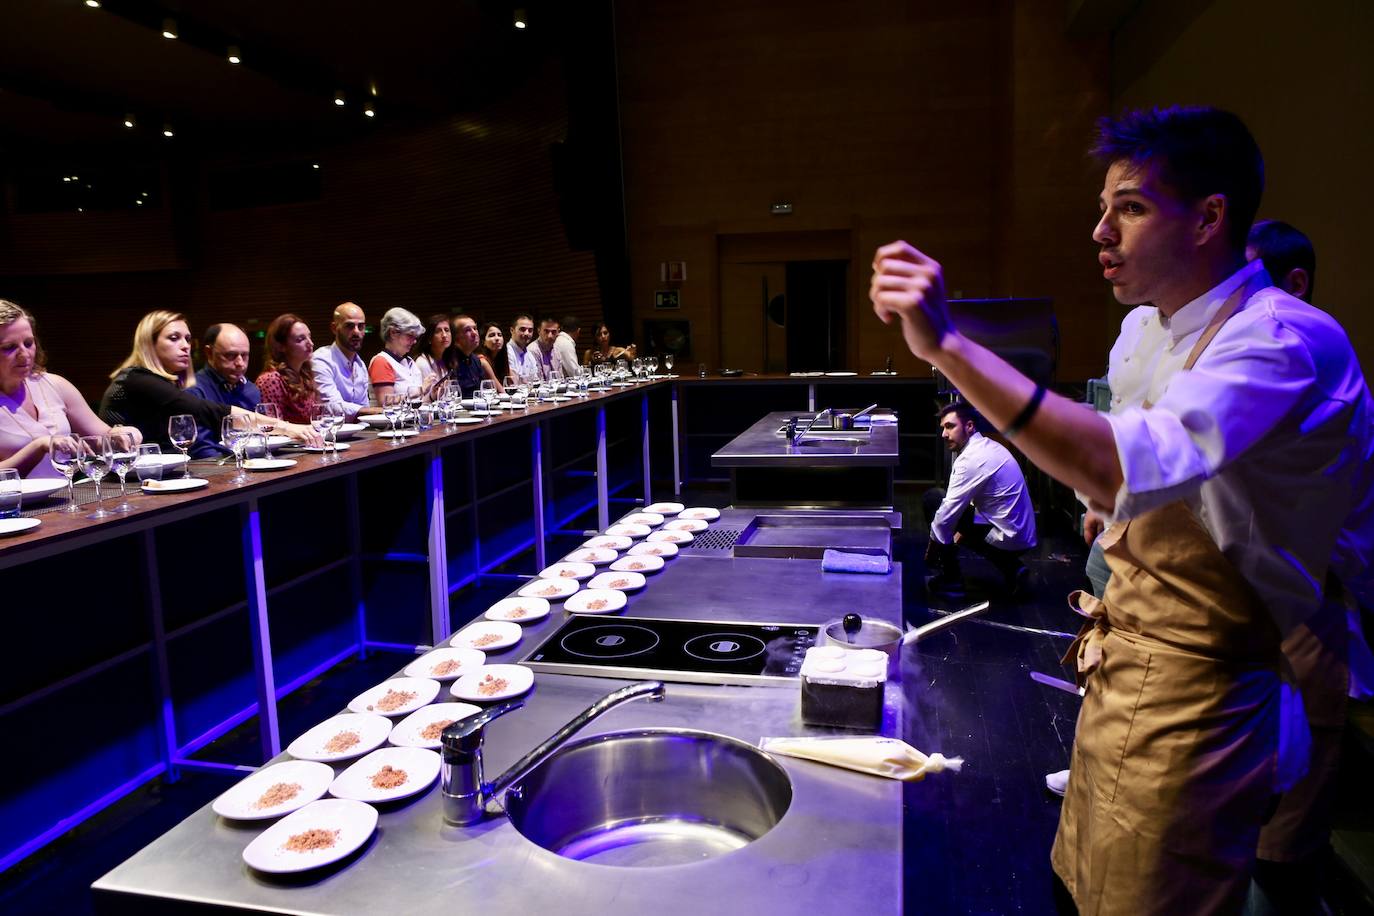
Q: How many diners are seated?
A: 13